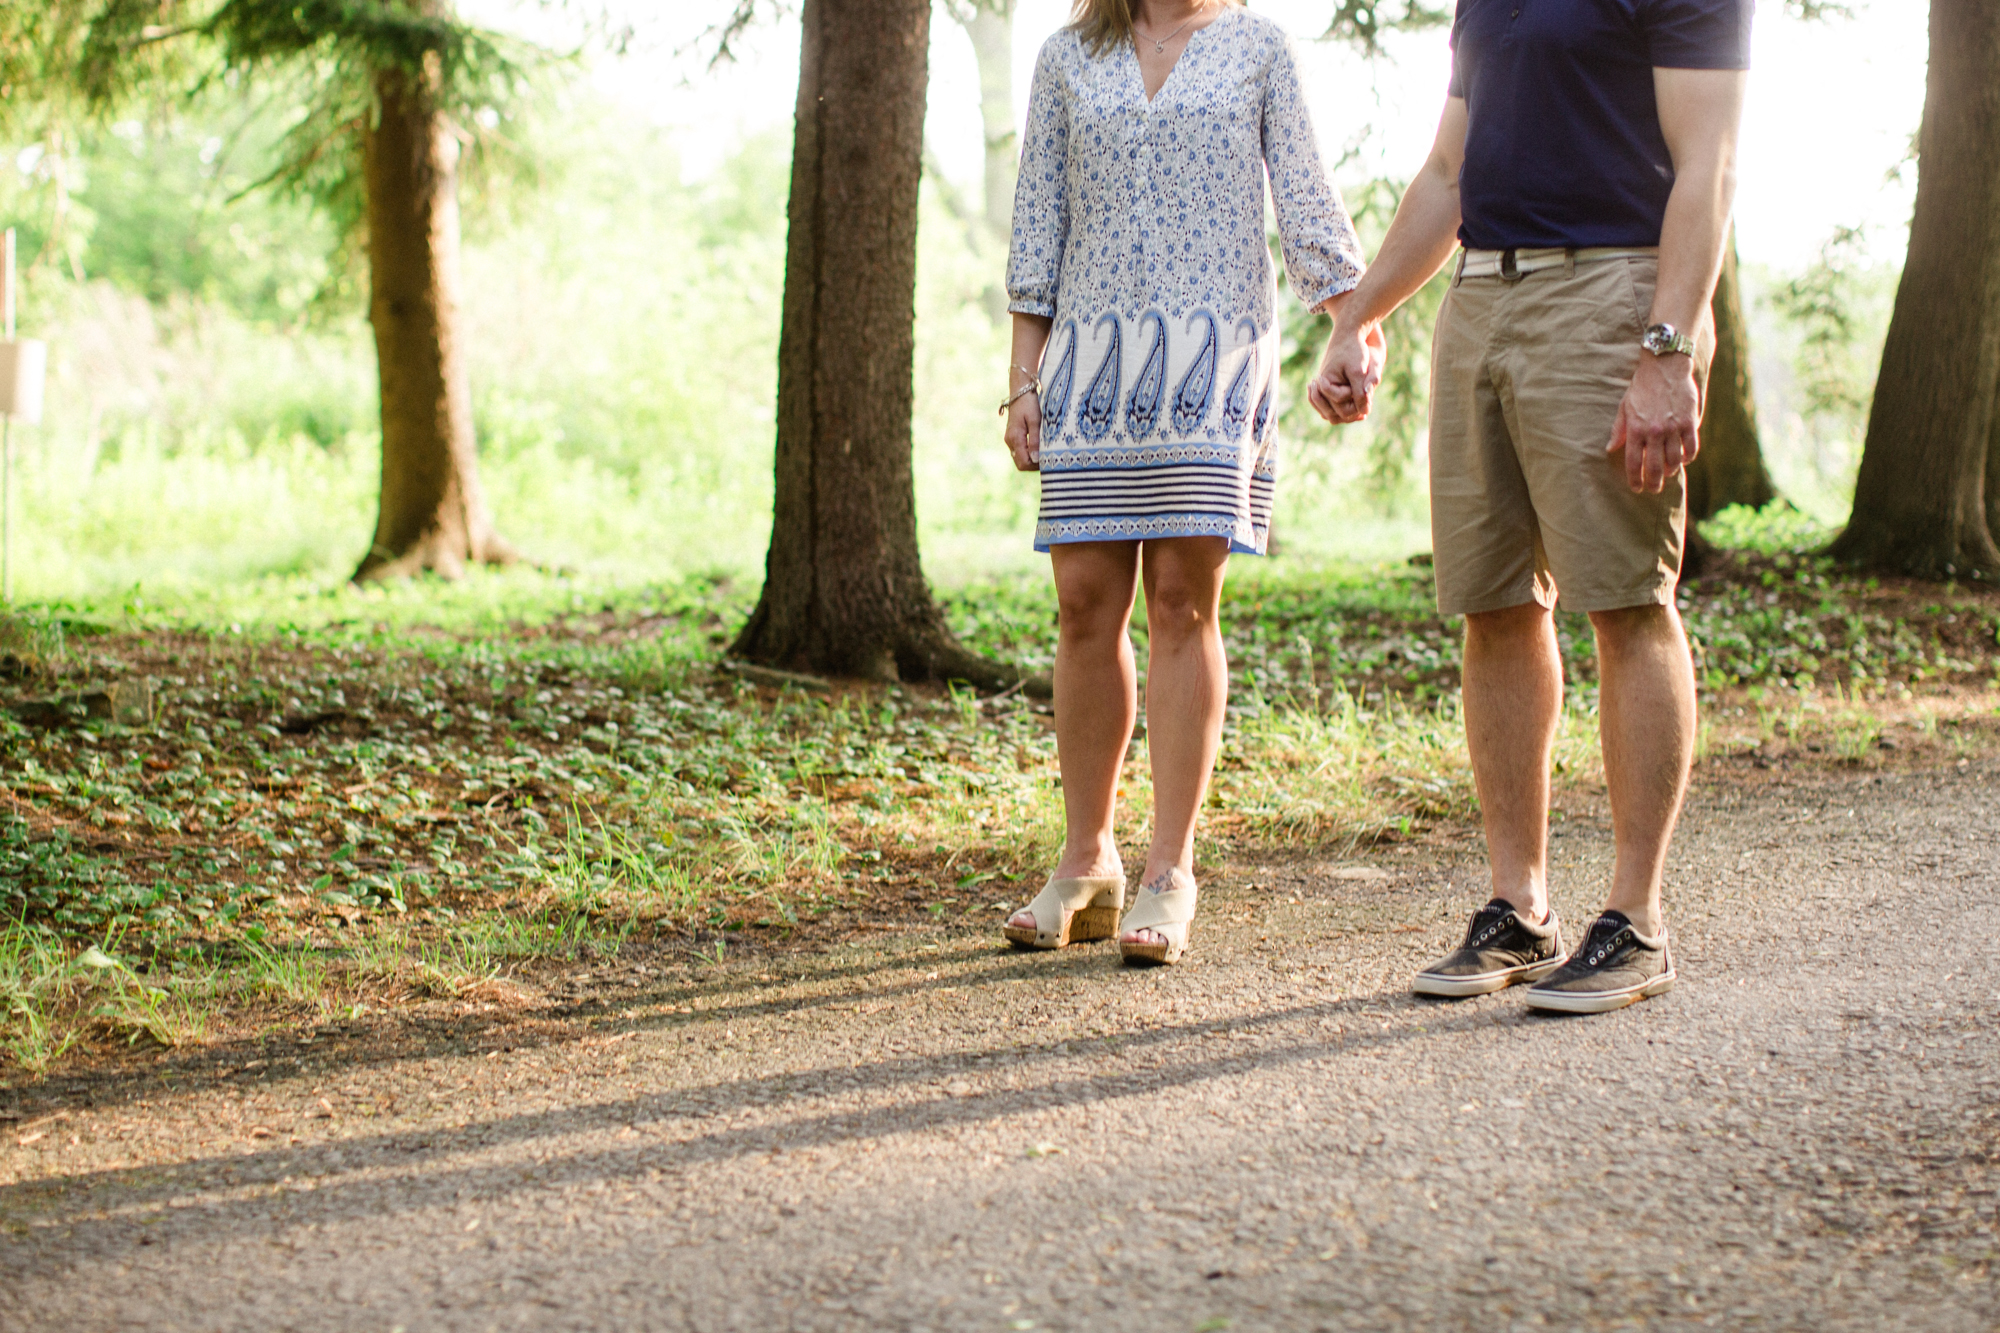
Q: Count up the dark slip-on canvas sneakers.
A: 2